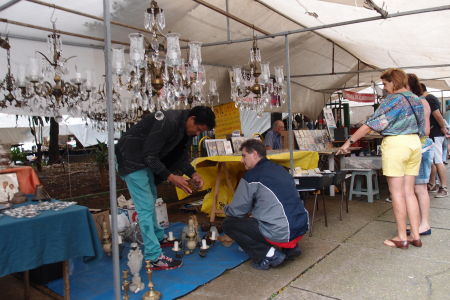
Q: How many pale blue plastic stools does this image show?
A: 1